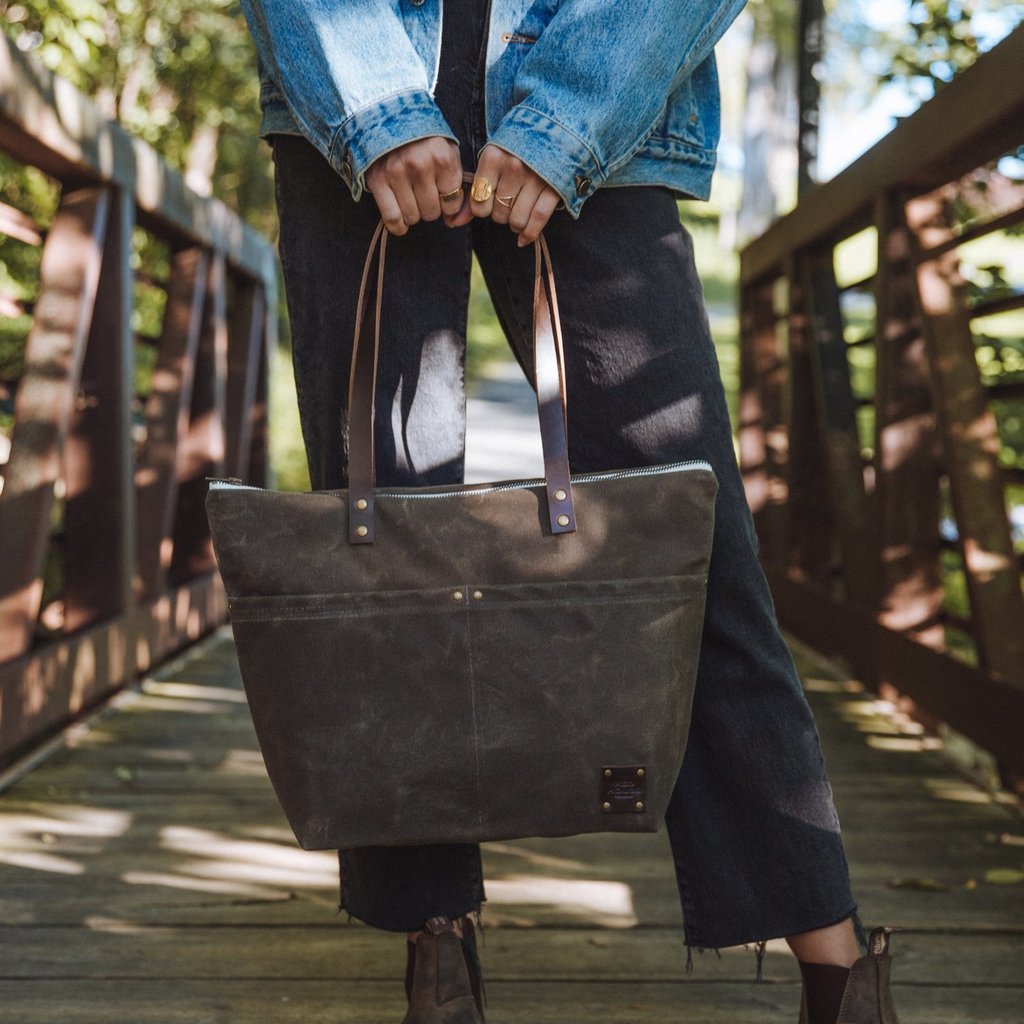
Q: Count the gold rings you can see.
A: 3